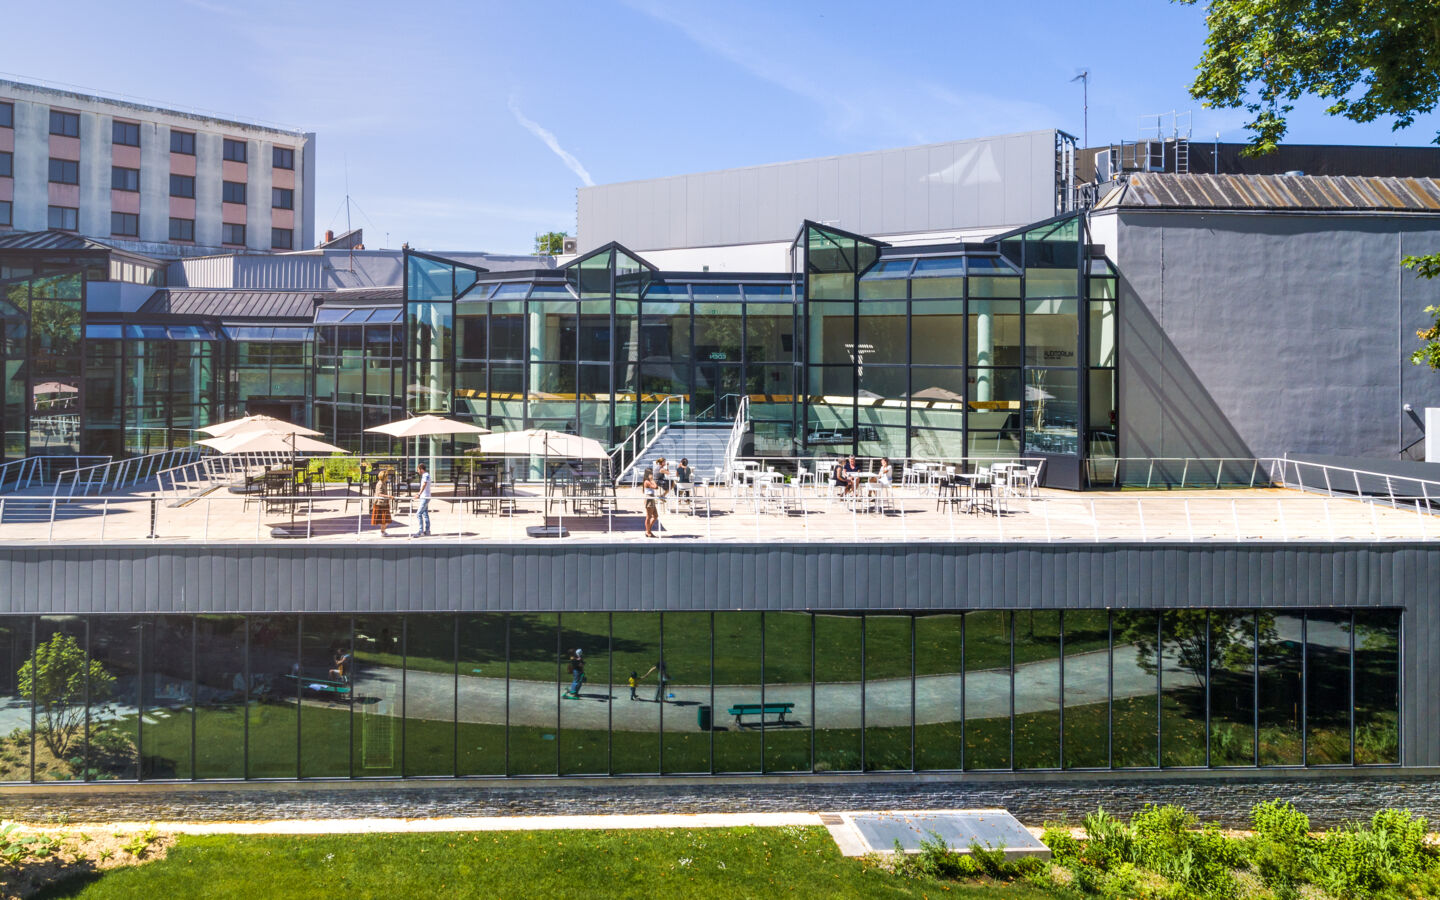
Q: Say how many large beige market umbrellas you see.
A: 4